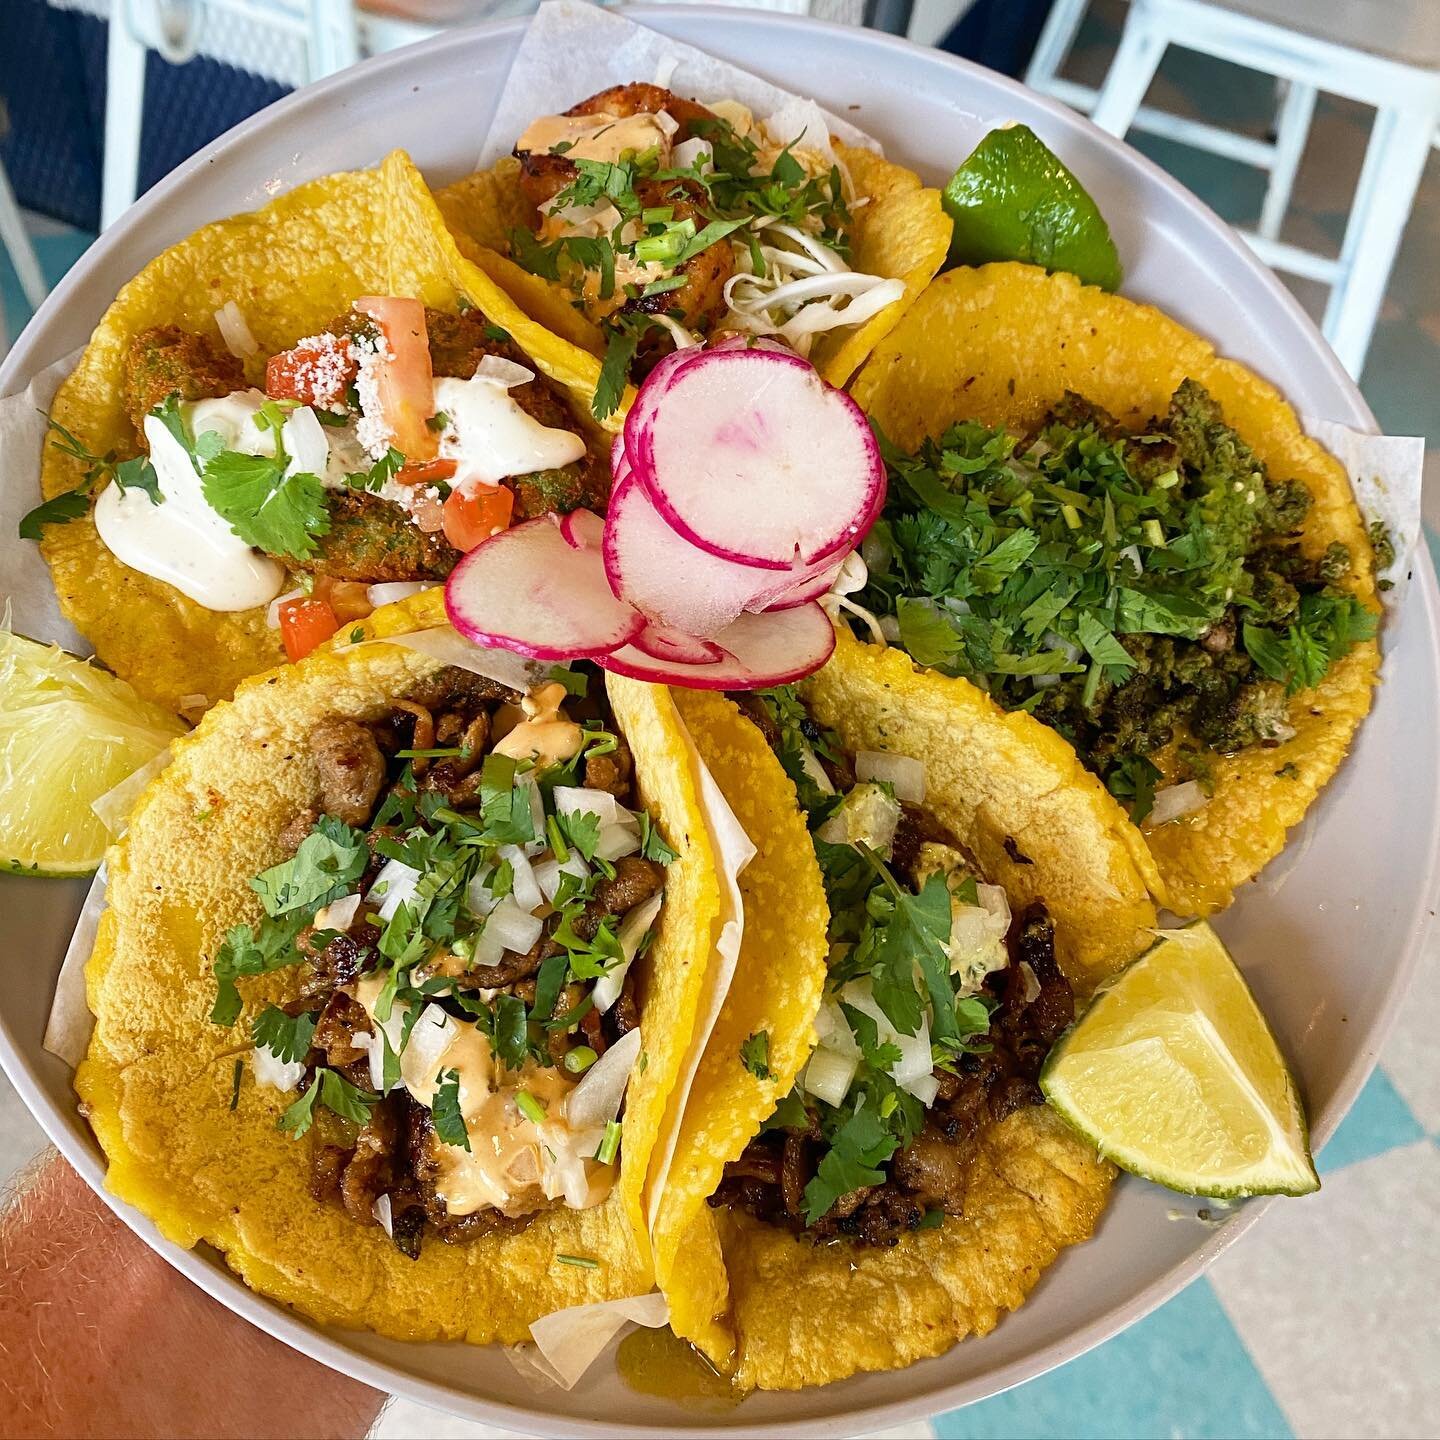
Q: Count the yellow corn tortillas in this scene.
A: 5